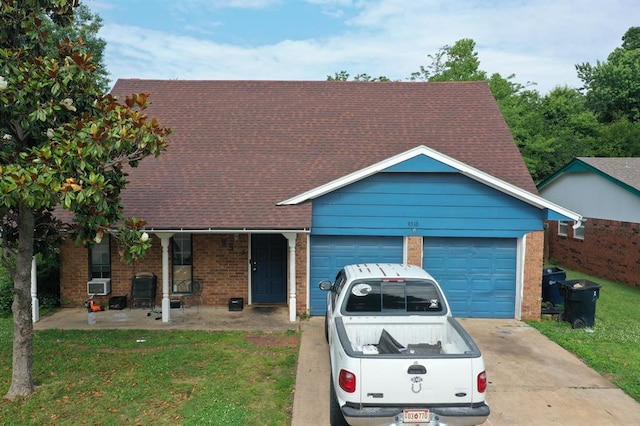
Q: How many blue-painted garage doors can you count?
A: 2